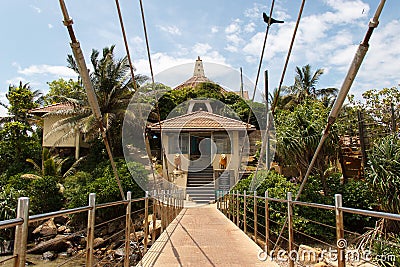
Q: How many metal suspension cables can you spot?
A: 6